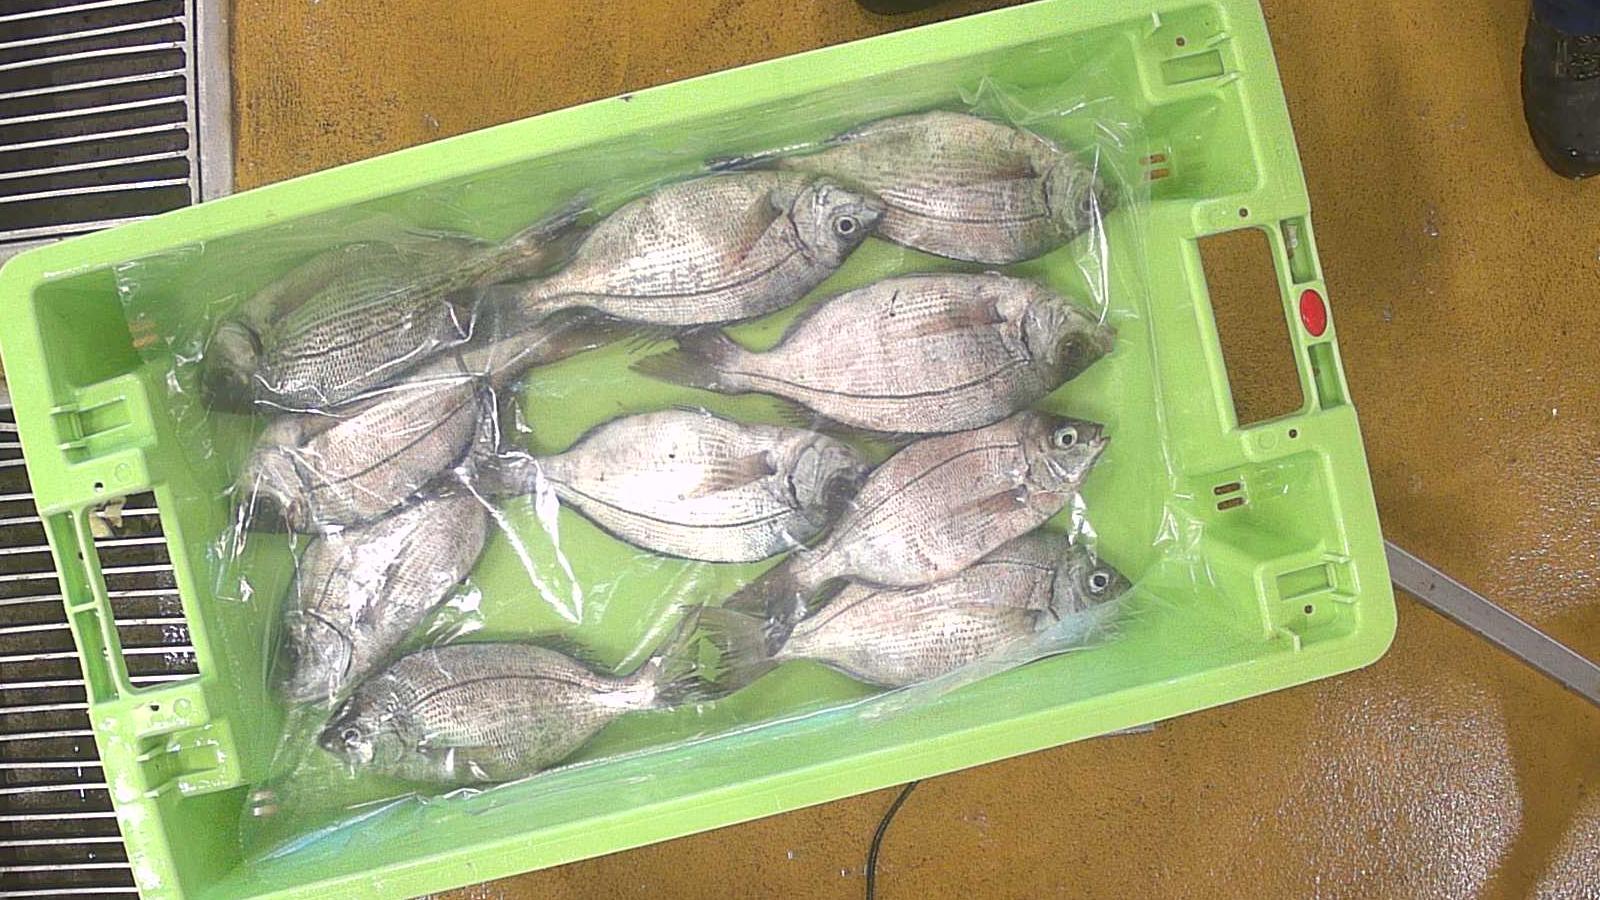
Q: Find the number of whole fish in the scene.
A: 10